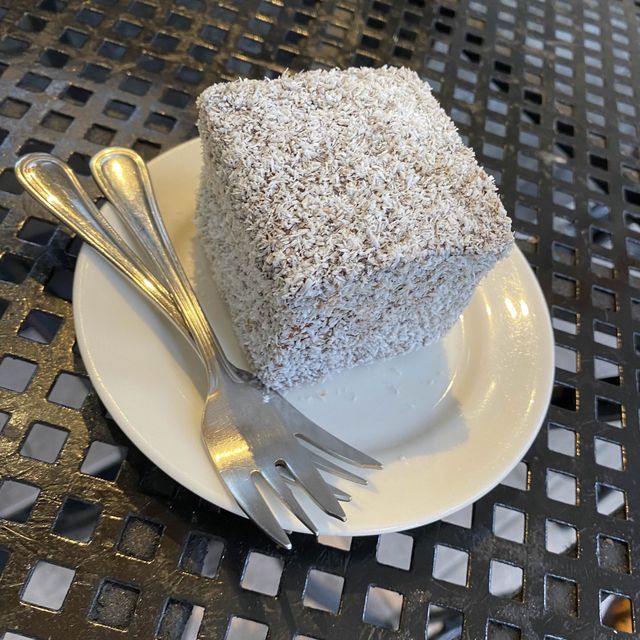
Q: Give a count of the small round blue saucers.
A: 0